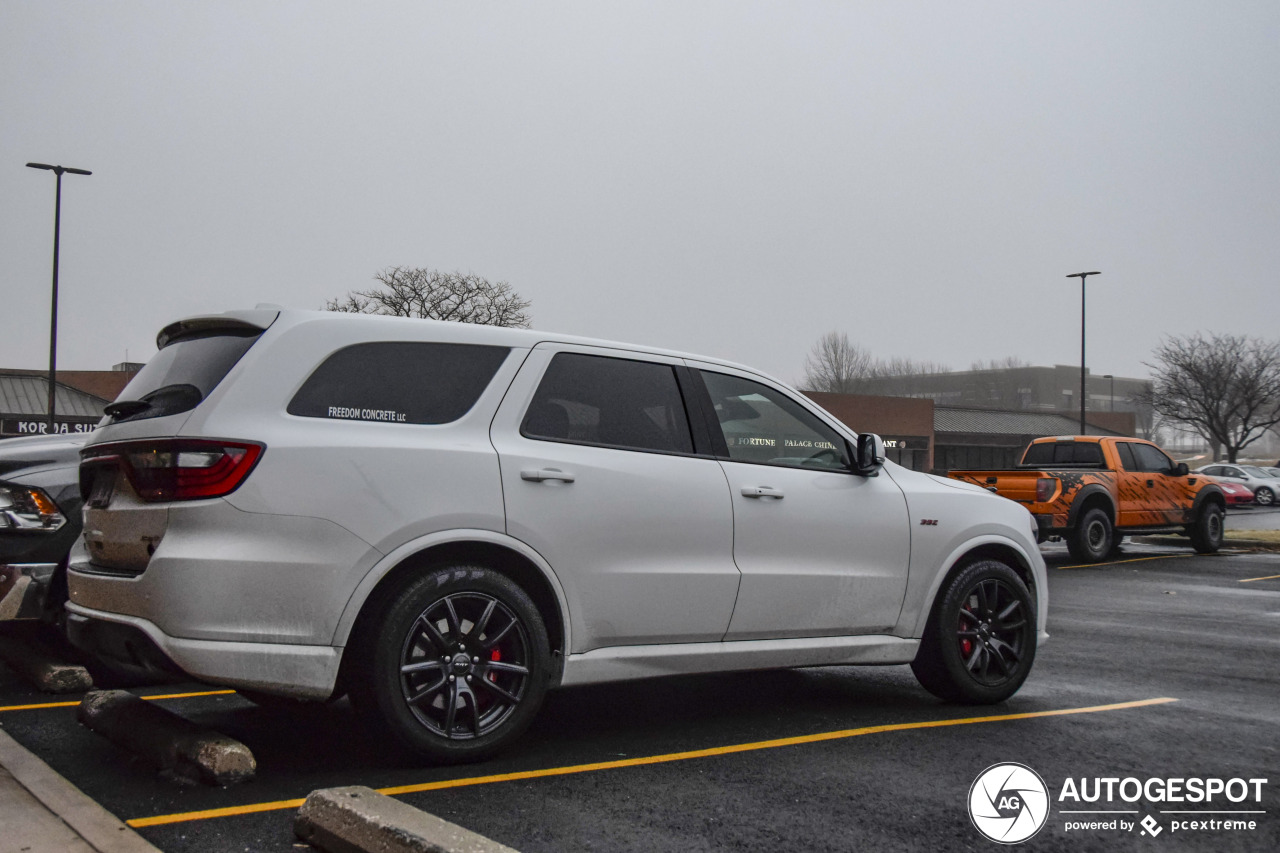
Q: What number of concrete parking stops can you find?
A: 3